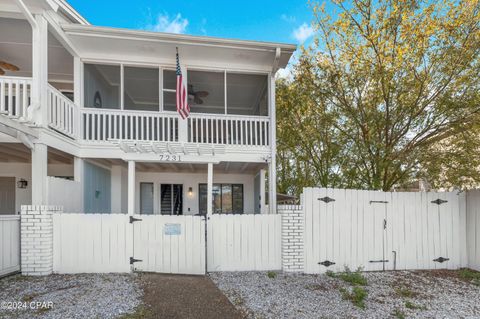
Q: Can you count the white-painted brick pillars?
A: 2